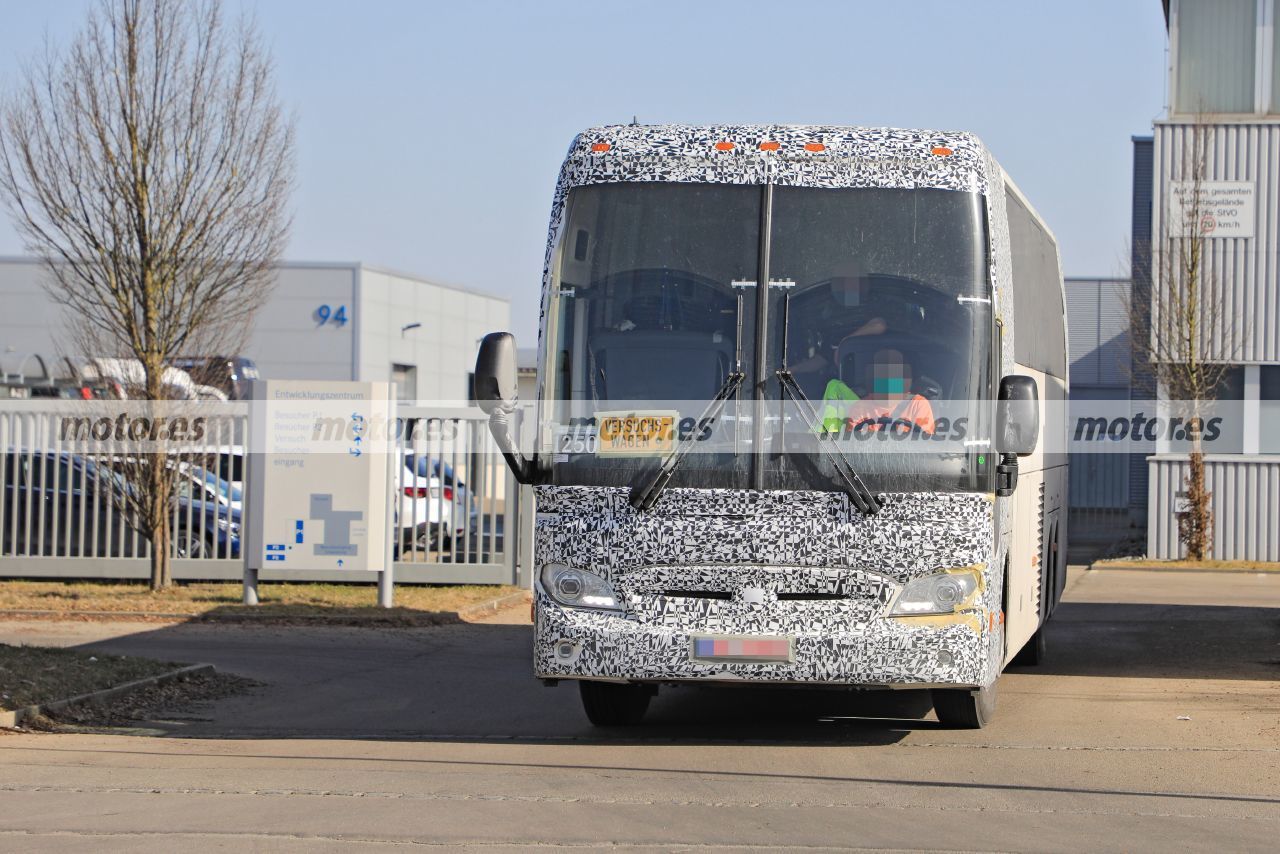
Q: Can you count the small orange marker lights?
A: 5